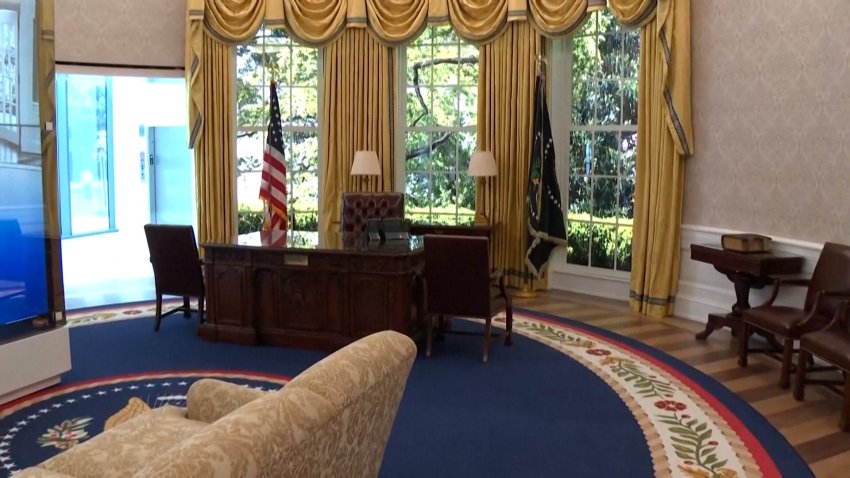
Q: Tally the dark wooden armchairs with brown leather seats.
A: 4